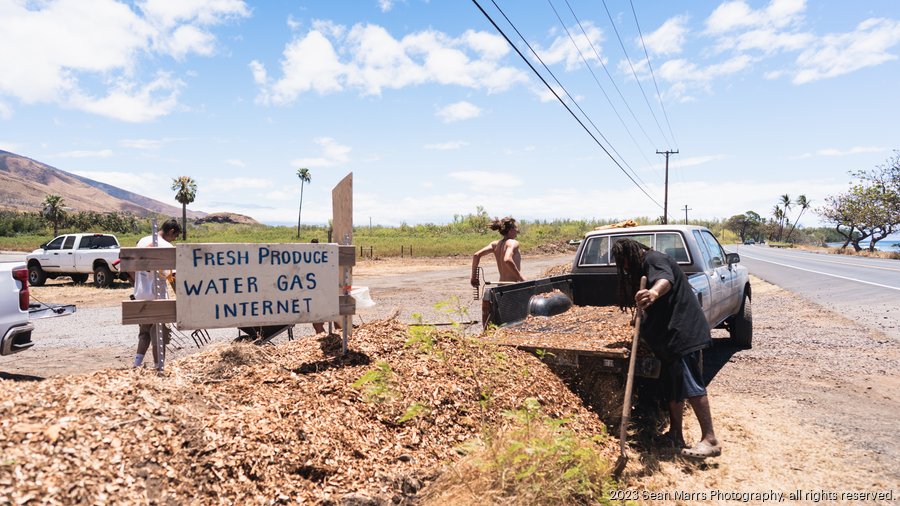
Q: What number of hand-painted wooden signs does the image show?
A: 1